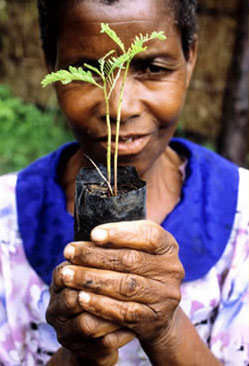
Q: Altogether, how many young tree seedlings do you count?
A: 2